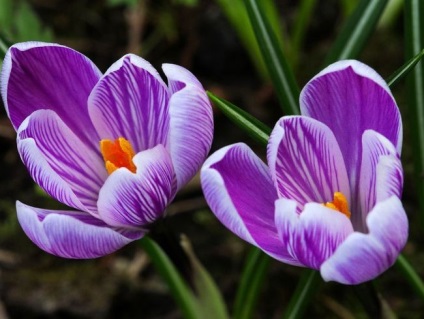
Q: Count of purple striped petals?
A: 12